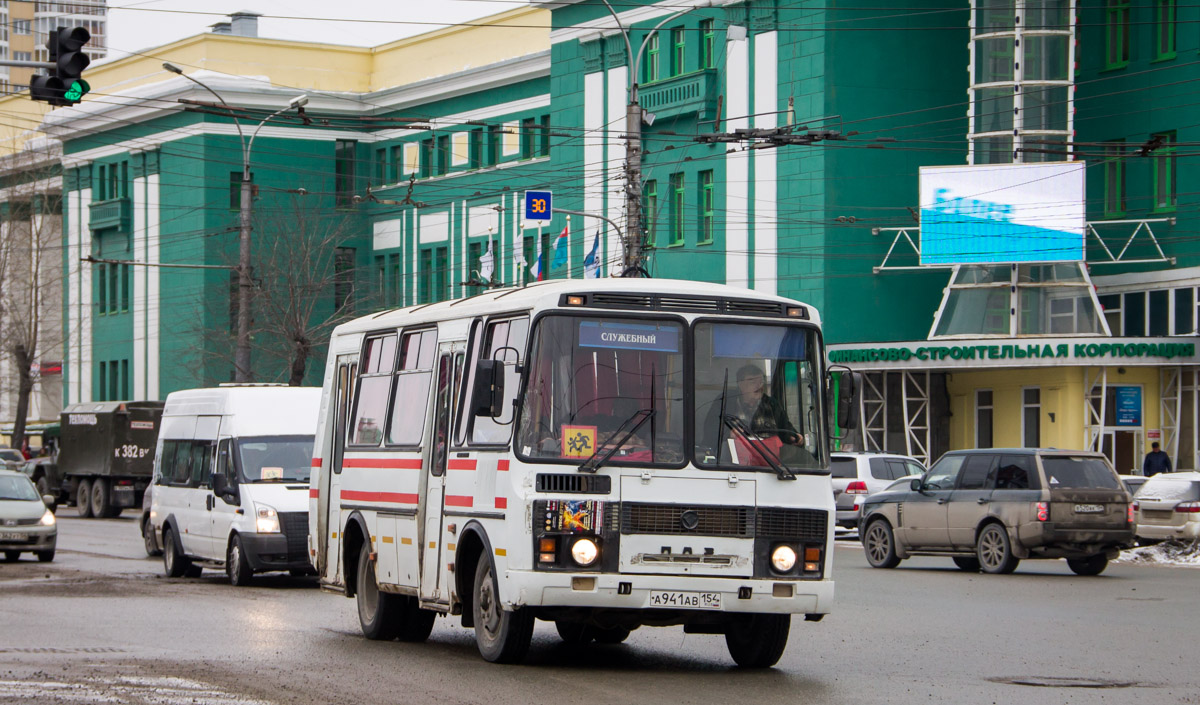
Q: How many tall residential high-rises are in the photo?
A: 1